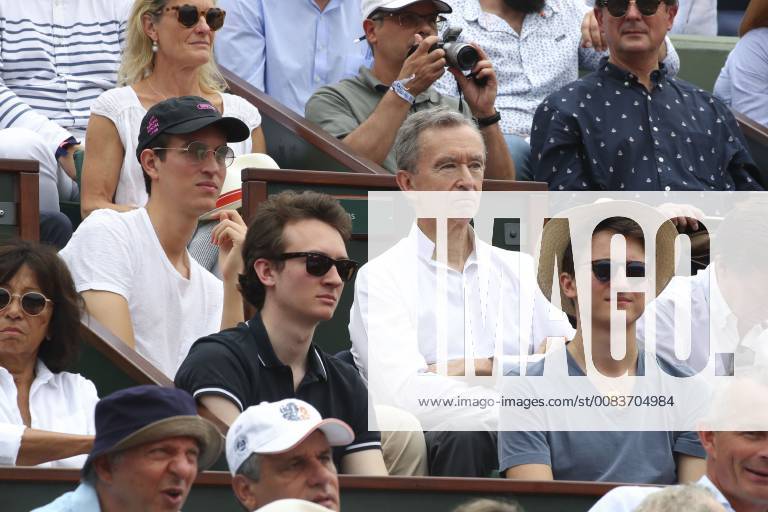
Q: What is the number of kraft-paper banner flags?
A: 0